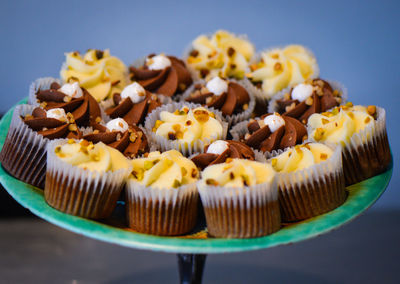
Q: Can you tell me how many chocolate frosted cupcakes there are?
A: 9